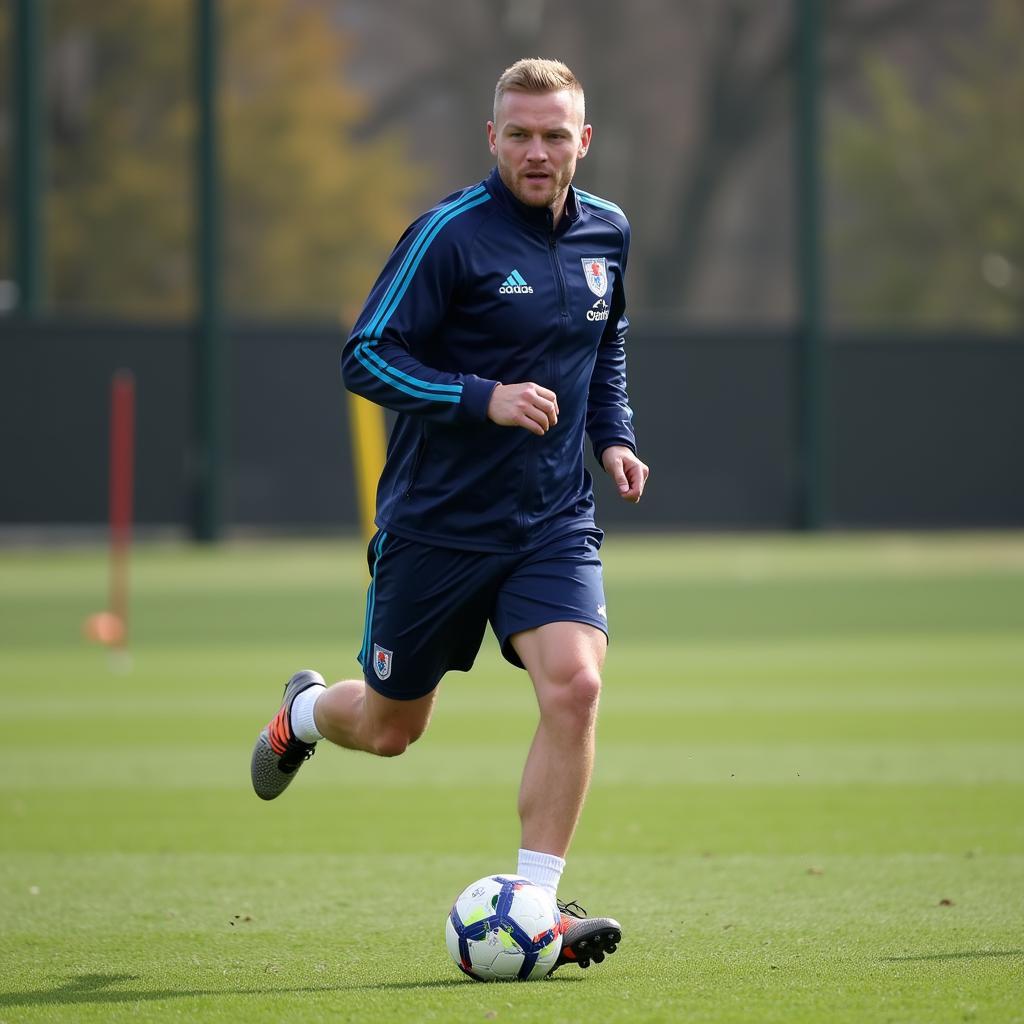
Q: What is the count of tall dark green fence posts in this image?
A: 3